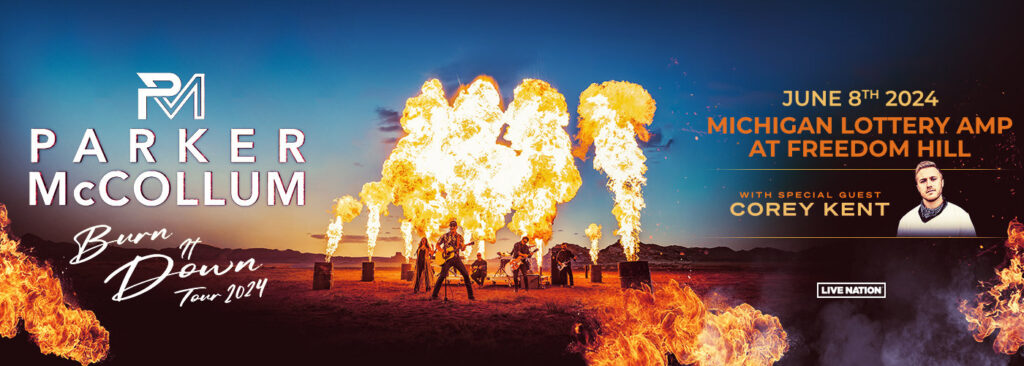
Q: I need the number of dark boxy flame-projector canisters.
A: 5